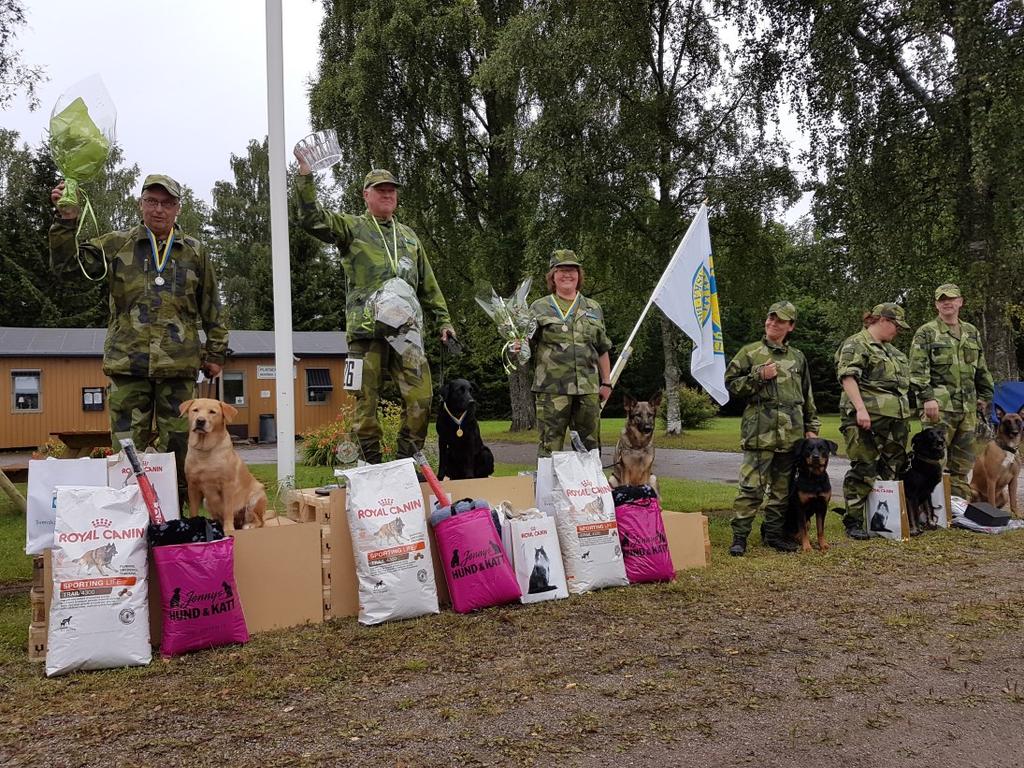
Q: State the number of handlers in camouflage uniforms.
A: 6